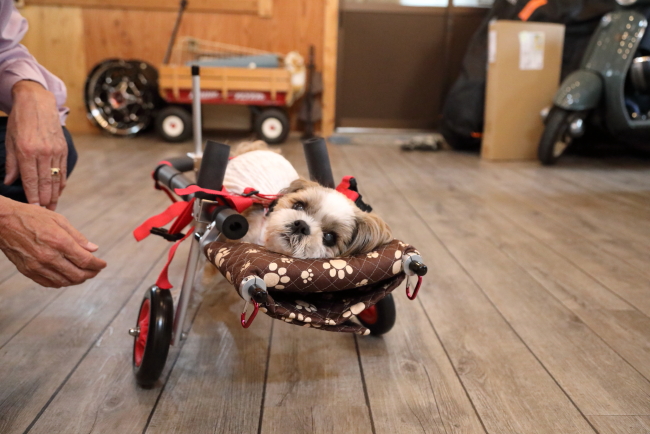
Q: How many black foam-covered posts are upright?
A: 2